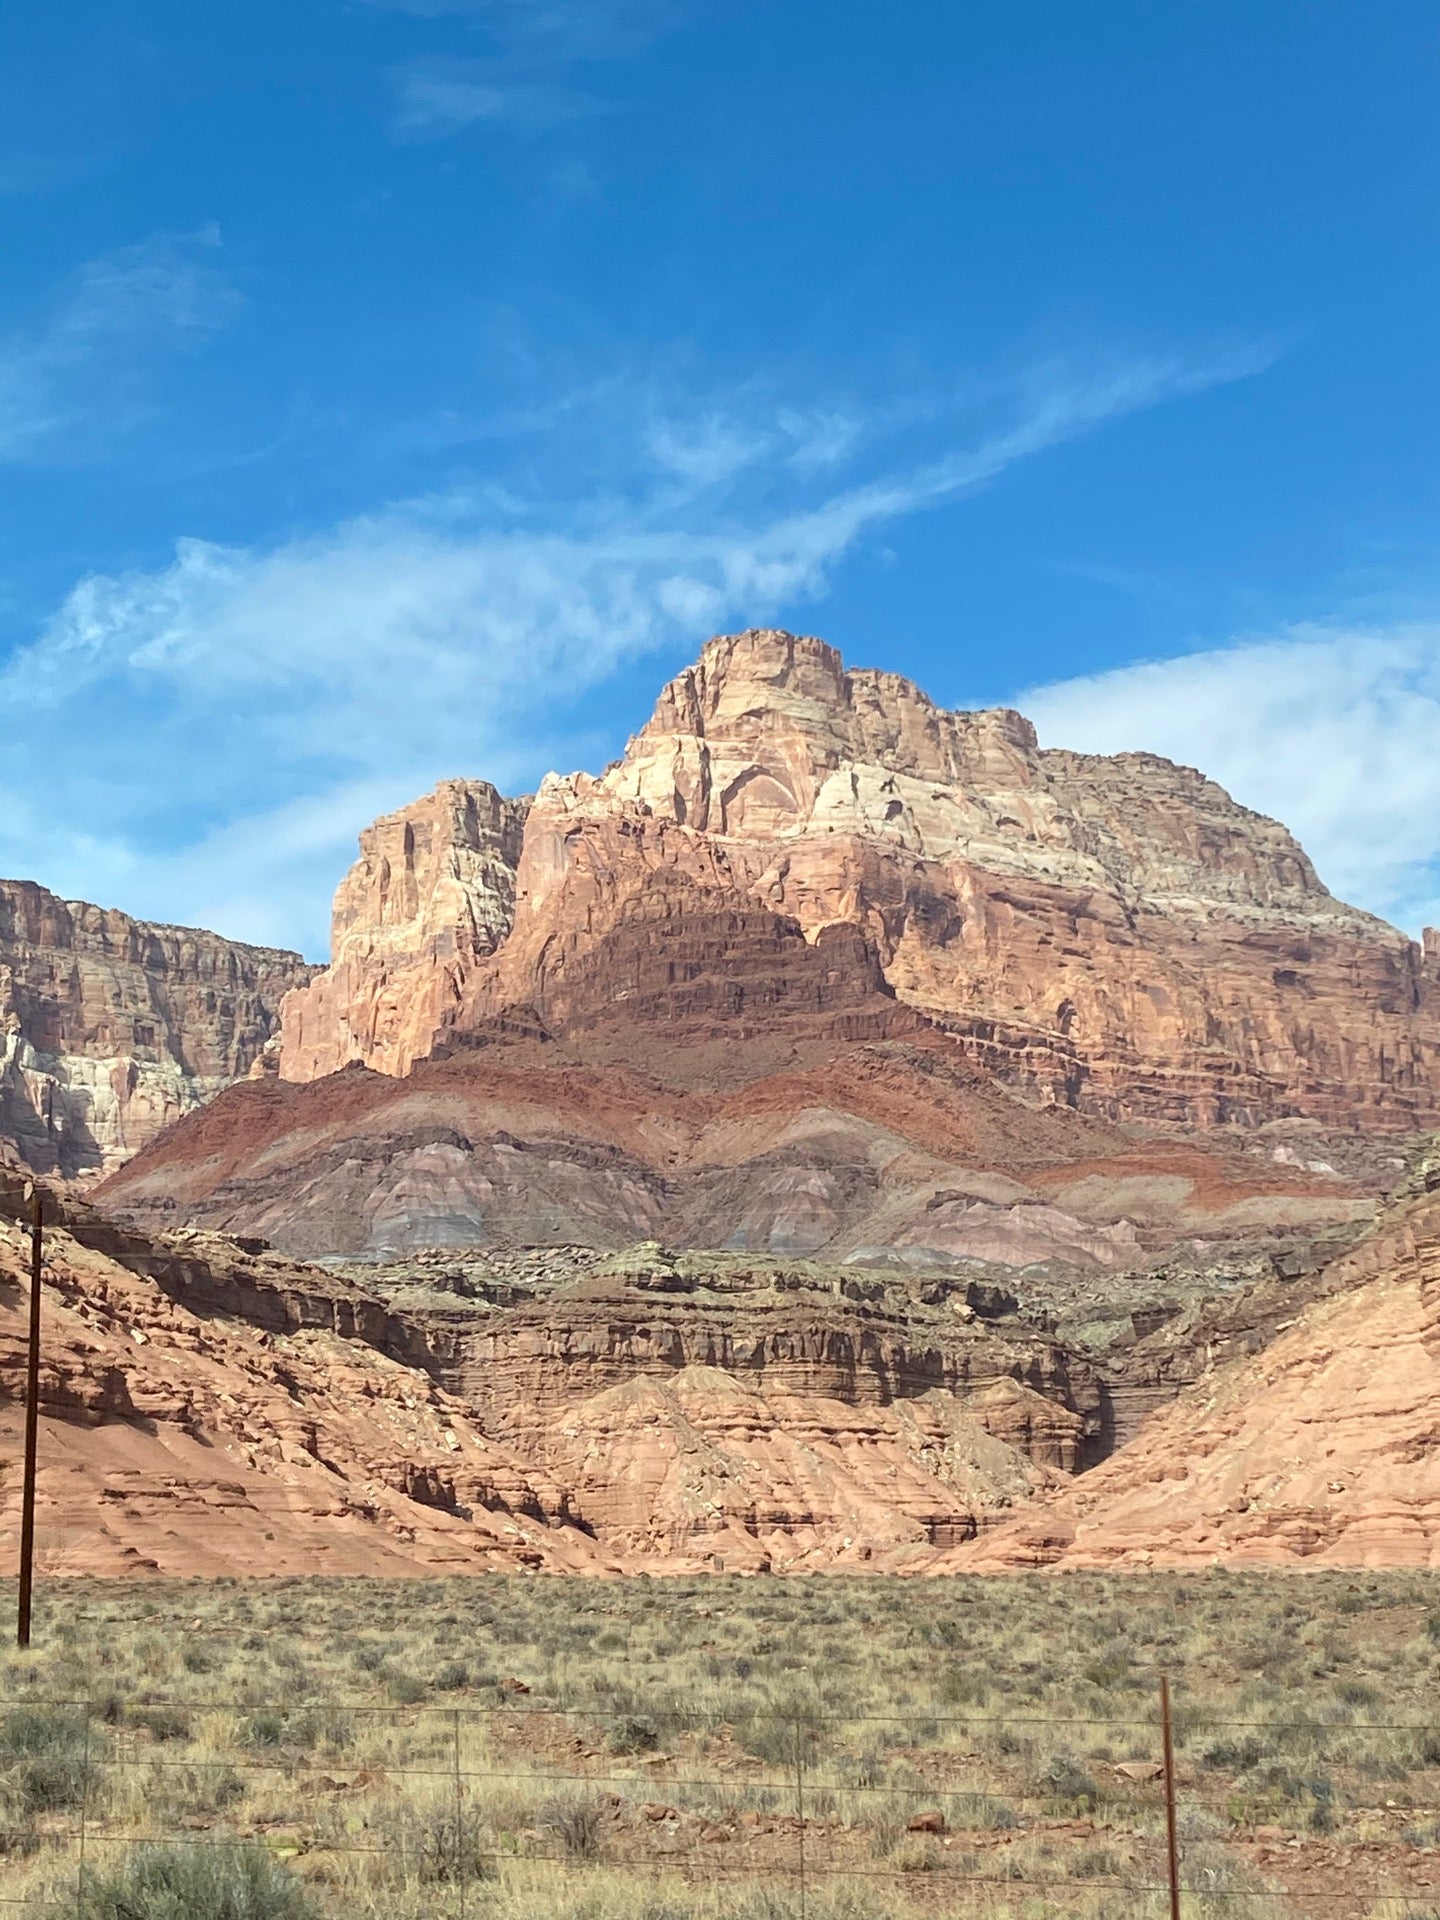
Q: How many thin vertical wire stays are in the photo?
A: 3